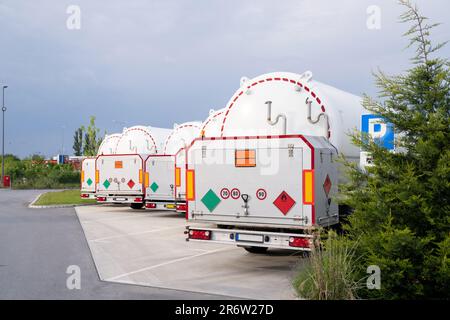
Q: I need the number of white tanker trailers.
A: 5